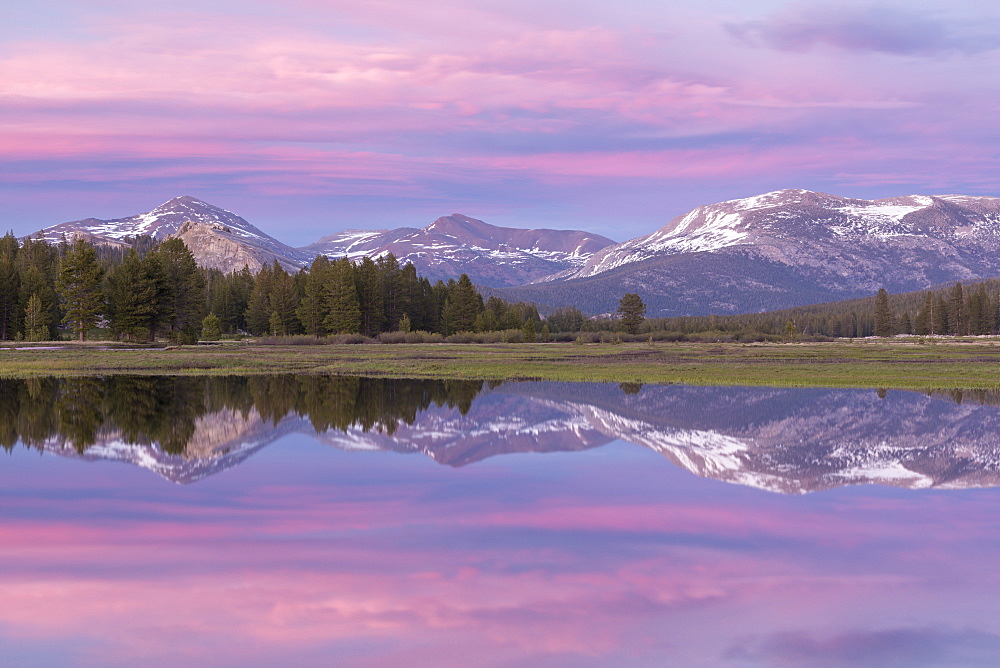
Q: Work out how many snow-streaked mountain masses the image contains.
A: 3